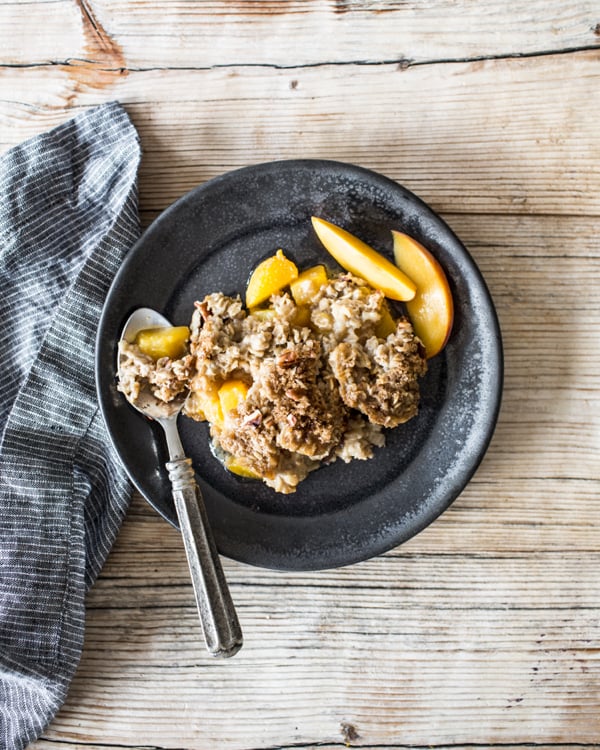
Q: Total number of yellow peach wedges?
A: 2